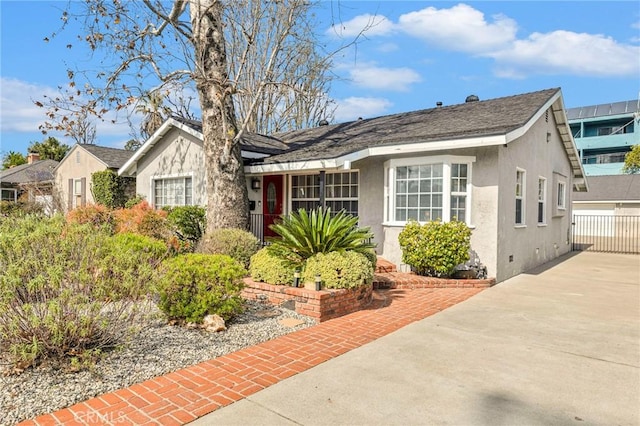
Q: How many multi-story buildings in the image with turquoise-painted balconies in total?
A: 1